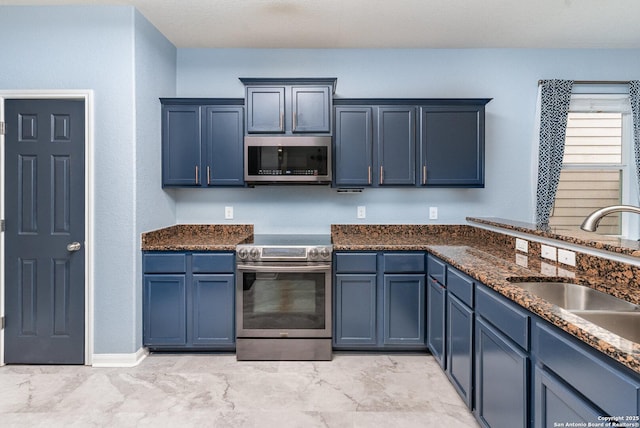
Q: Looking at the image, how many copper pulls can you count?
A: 7